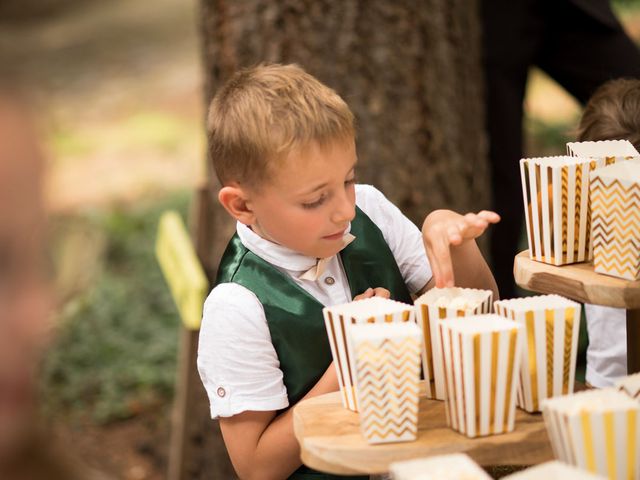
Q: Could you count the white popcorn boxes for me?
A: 12